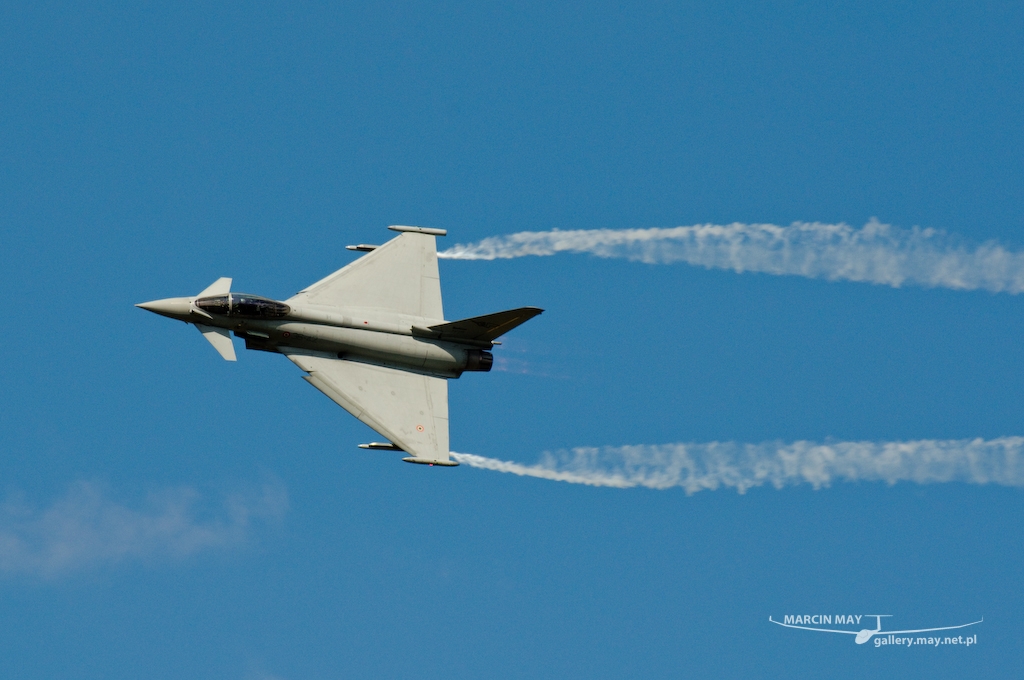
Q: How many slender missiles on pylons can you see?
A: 2